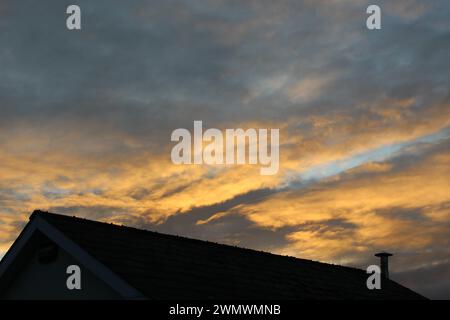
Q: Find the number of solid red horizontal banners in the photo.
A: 0